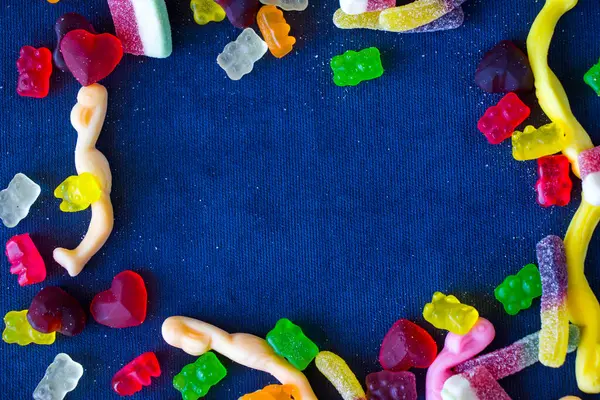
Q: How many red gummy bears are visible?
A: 5